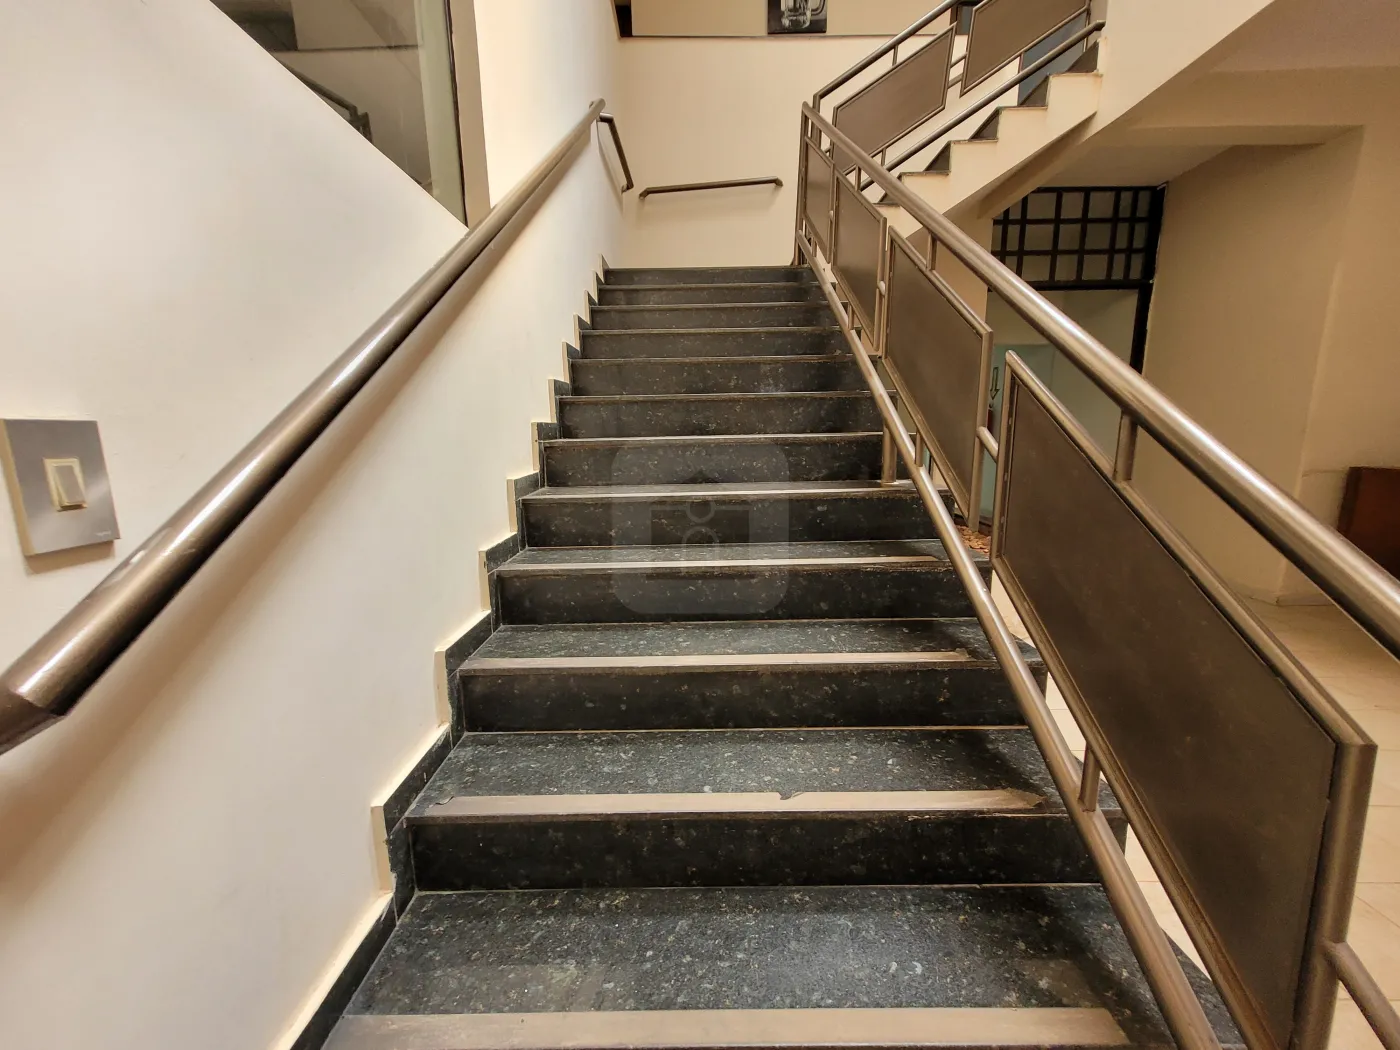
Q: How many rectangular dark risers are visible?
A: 11